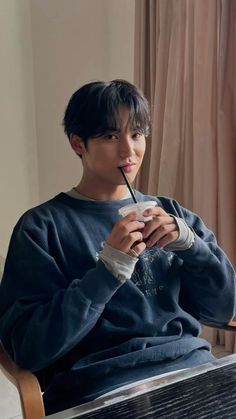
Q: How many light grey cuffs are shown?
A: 2